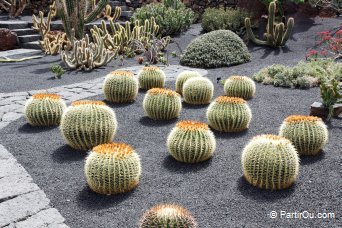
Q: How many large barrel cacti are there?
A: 14